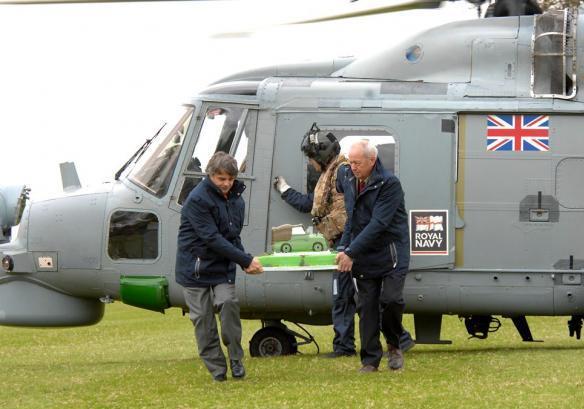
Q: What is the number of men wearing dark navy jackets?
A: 2